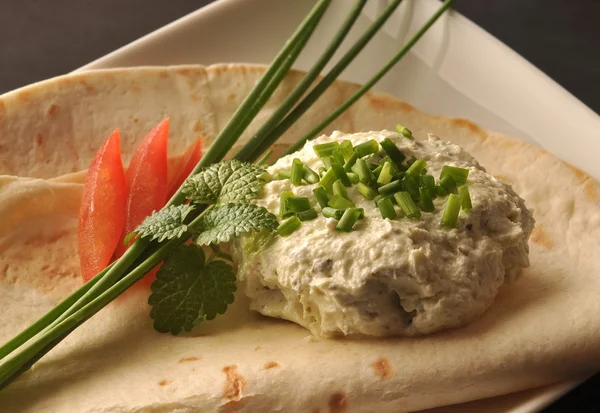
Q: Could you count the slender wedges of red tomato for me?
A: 3